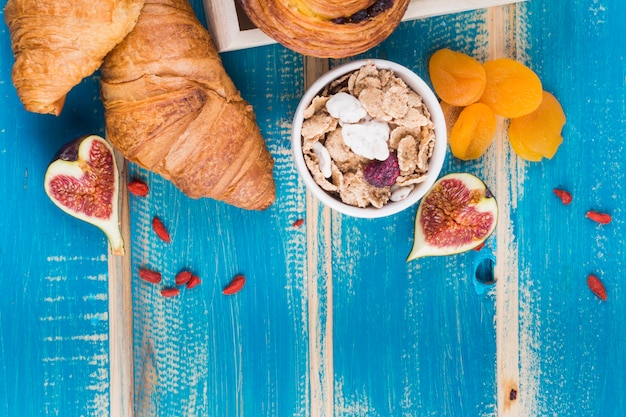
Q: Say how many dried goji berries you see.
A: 12